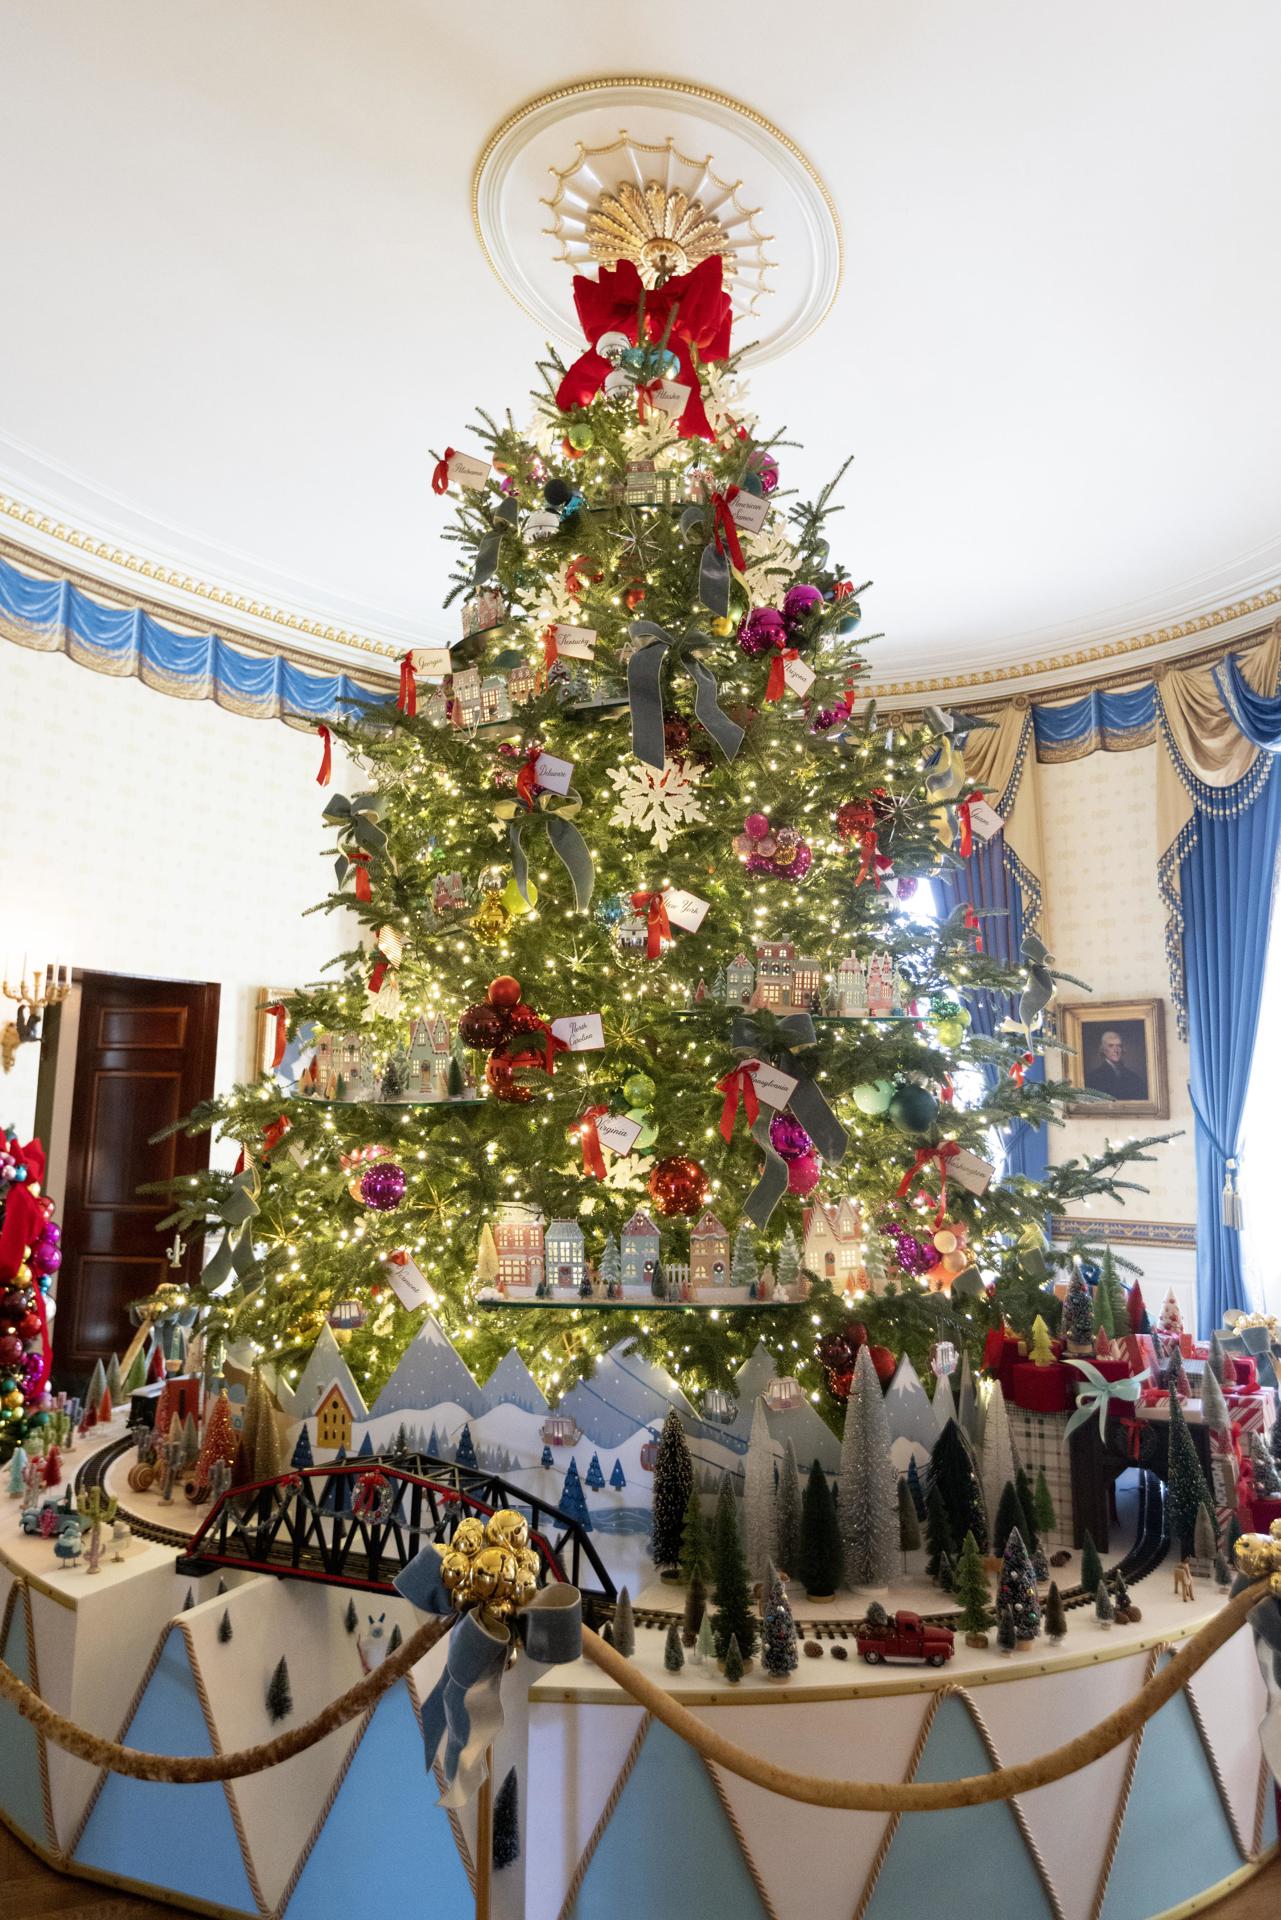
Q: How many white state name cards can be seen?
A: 14